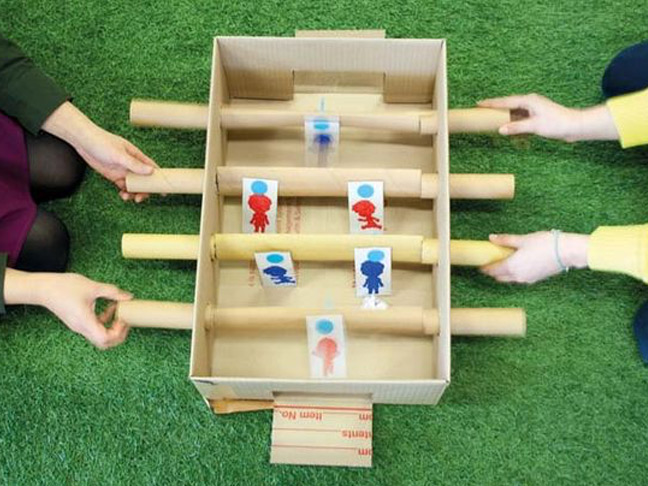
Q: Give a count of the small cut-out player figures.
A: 6